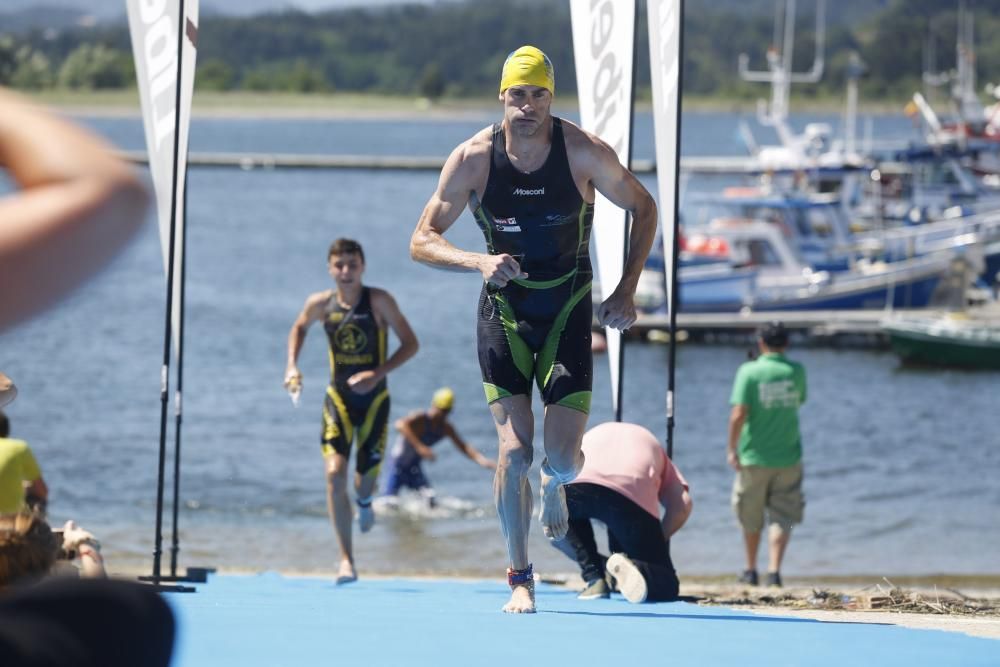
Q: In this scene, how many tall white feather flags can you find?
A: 4